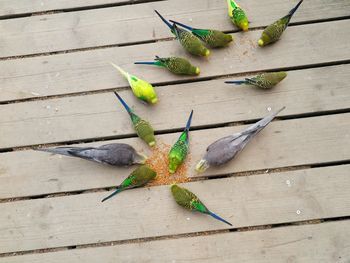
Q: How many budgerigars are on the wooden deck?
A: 11